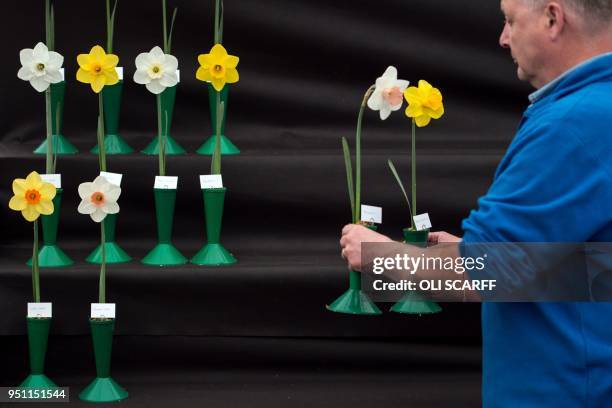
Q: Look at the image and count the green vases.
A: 12